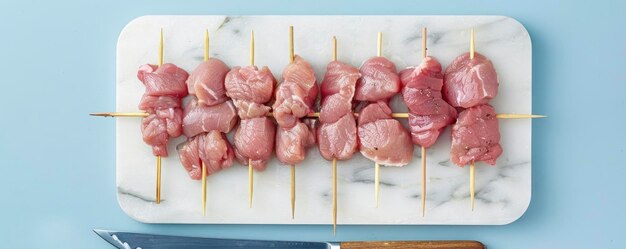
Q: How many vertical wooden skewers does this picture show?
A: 8